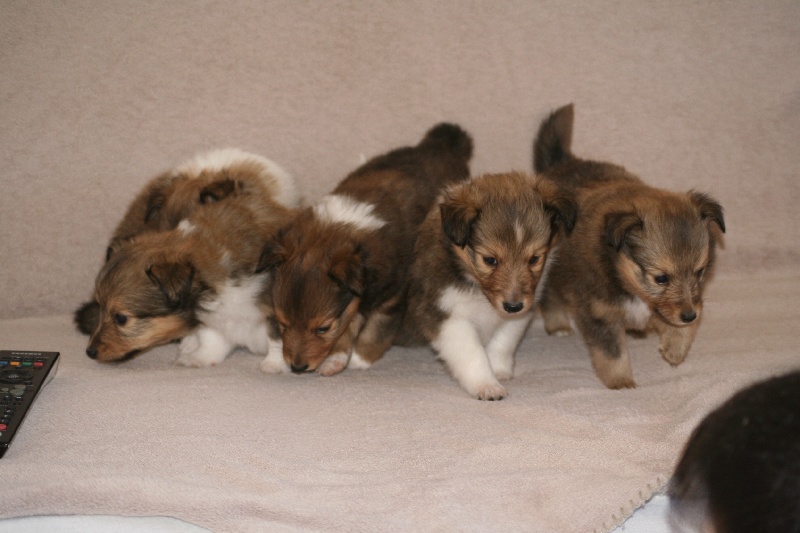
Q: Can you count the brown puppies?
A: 5